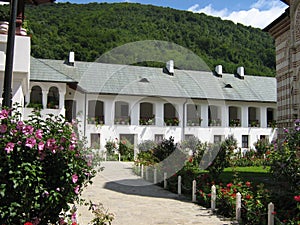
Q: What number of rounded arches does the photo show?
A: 11